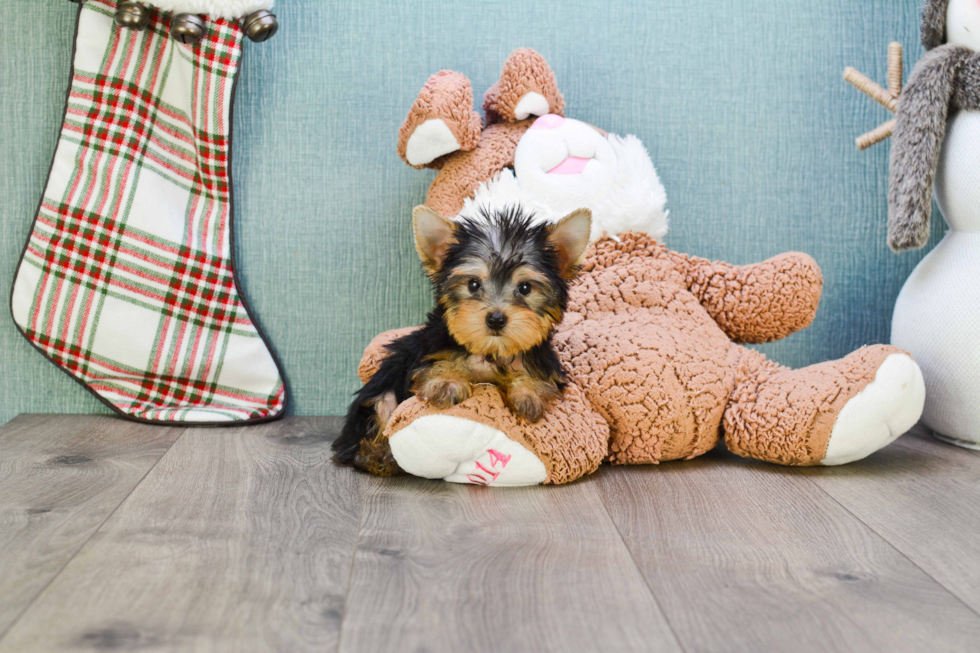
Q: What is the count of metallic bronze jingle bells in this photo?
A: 3